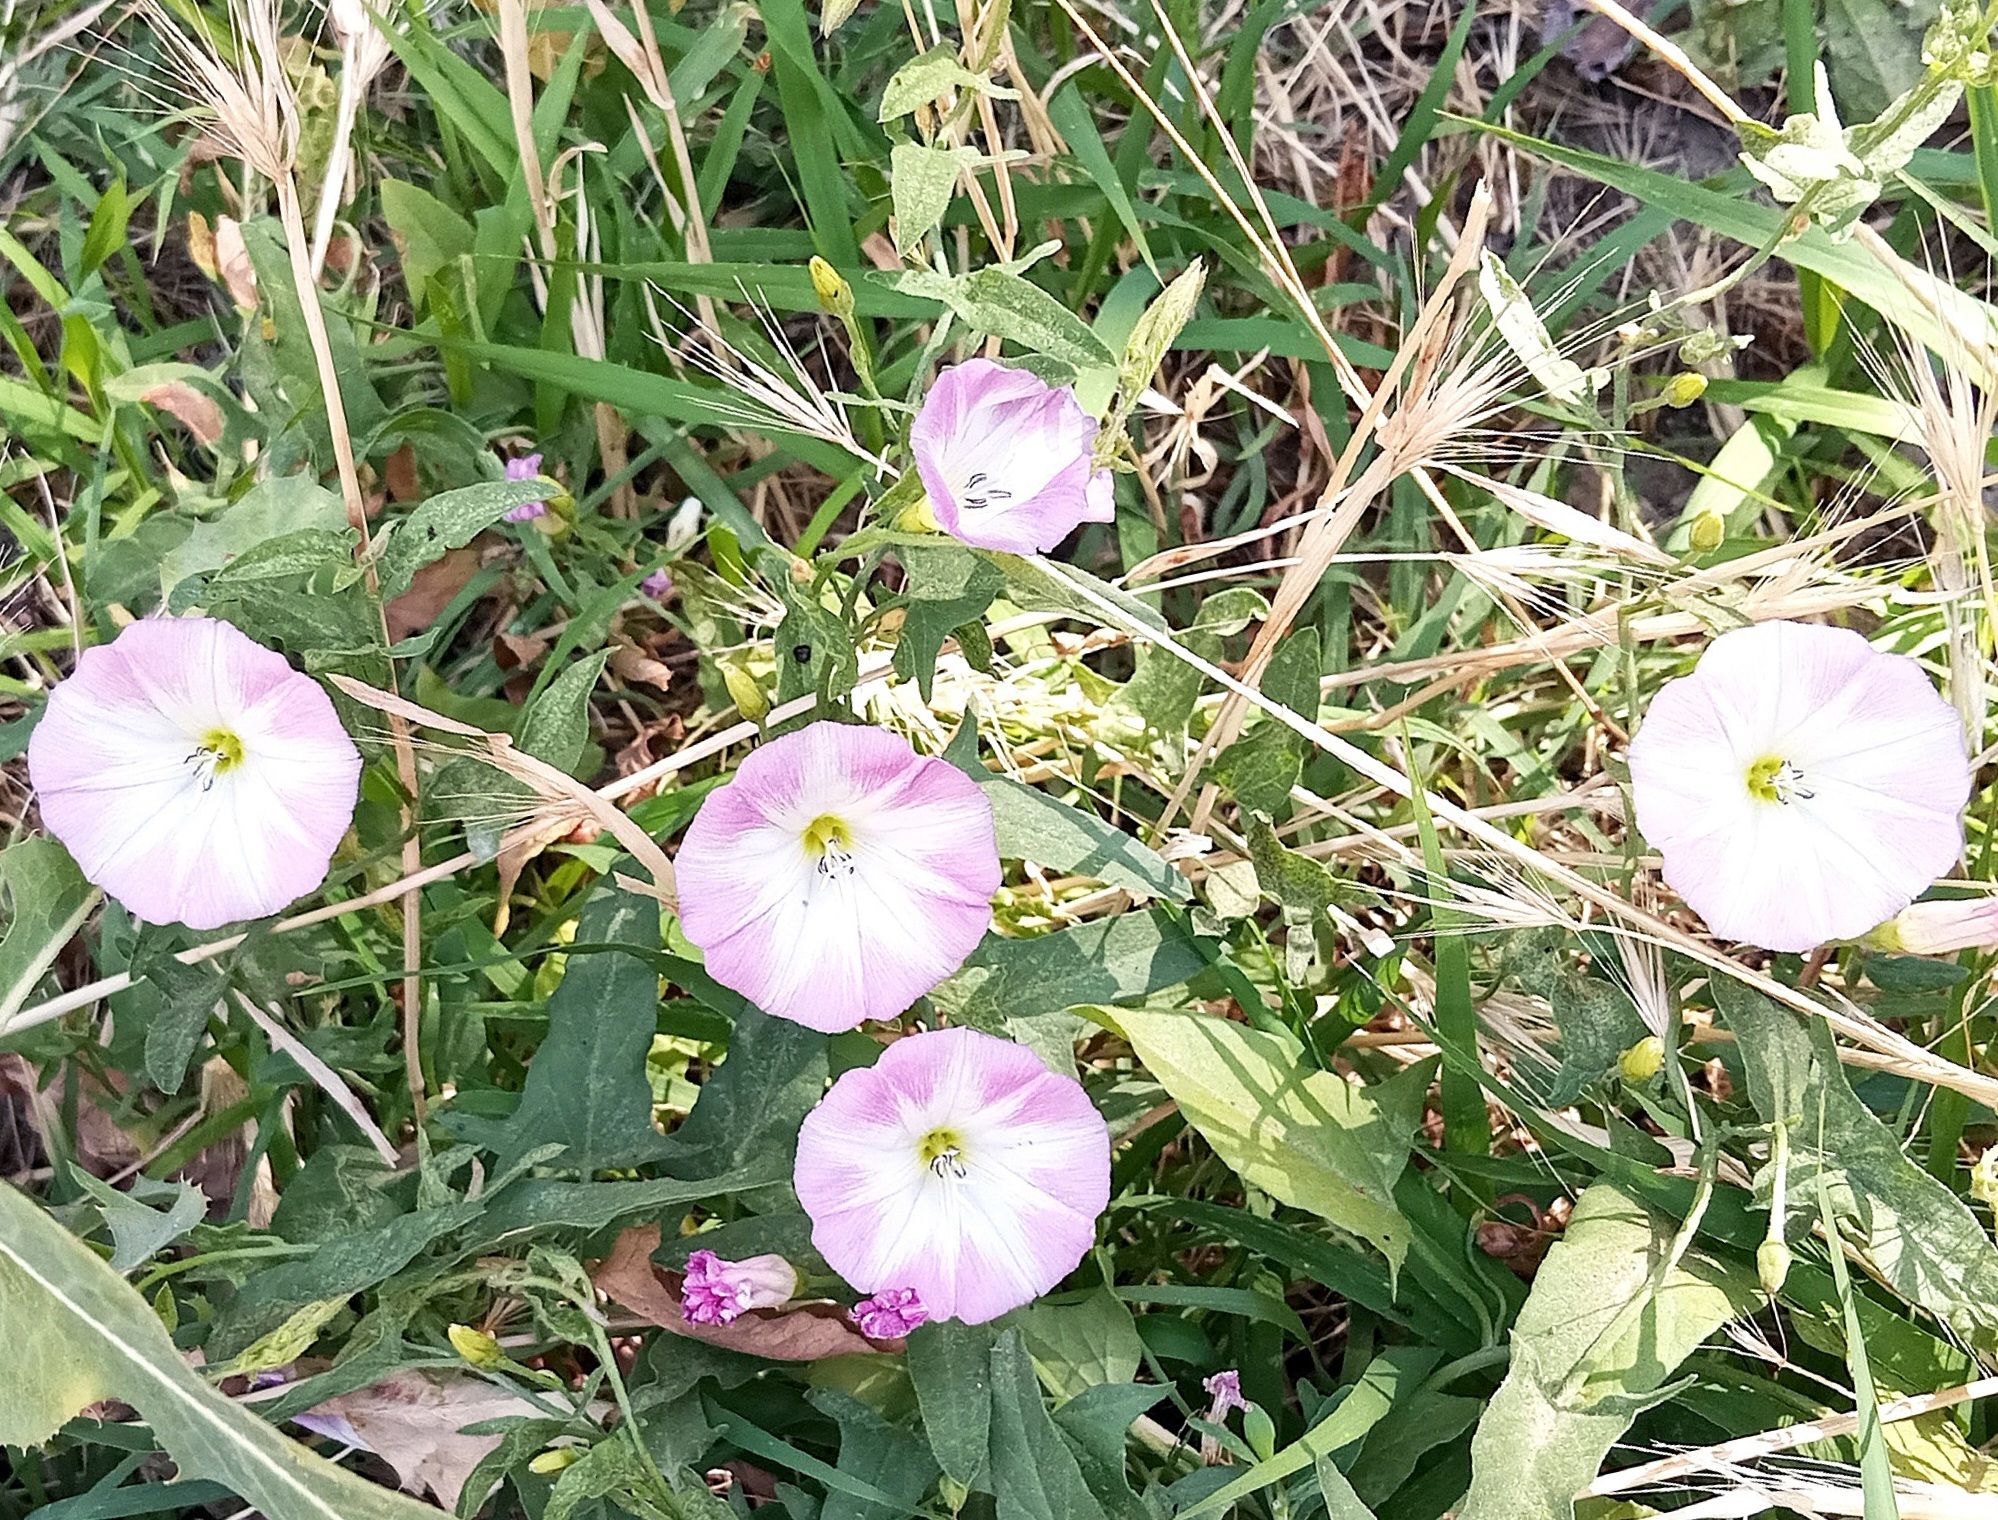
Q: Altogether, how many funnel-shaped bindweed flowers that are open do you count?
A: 5